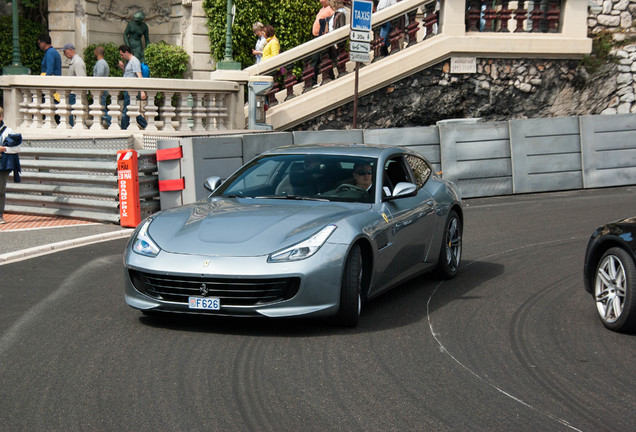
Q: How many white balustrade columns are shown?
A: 14